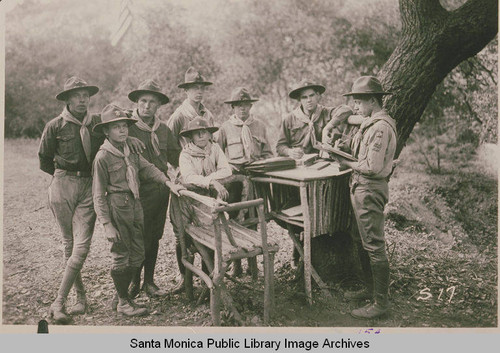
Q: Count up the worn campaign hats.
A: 8